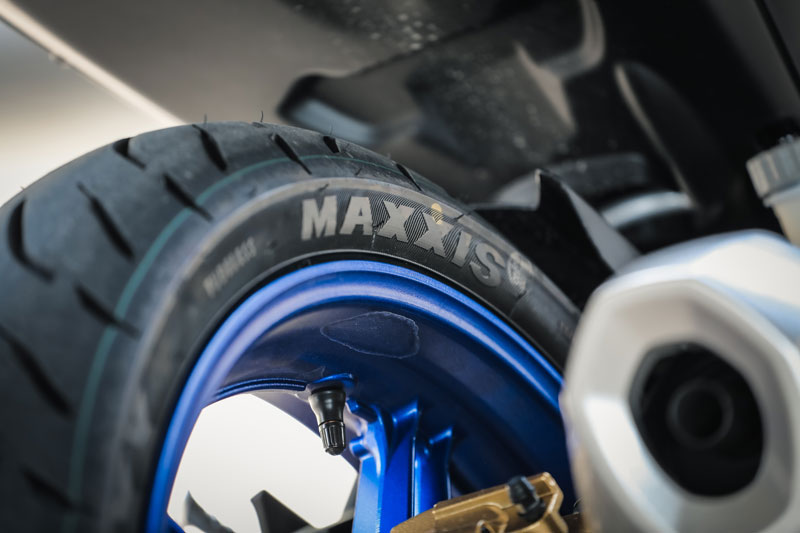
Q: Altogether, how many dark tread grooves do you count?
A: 11